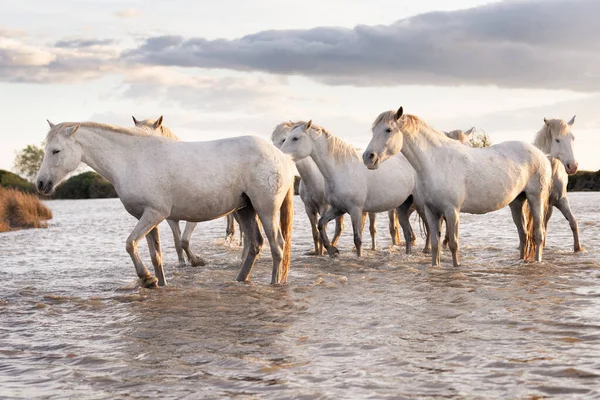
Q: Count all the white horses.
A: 7